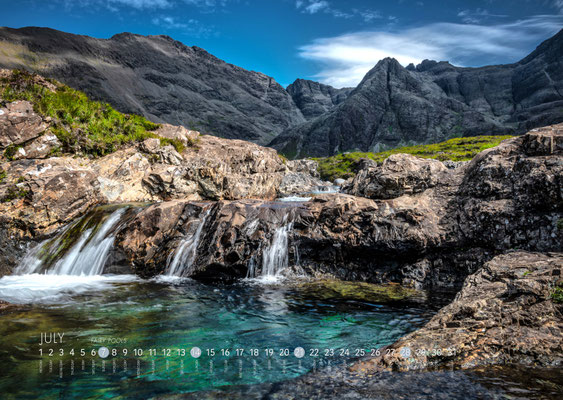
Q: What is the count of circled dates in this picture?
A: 4